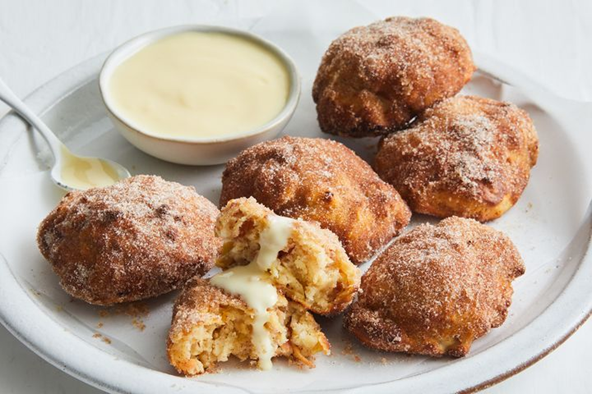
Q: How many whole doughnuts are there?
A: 5